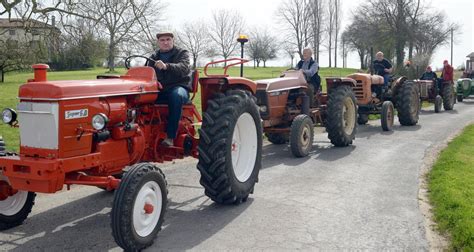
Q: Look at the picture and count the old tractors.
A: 5